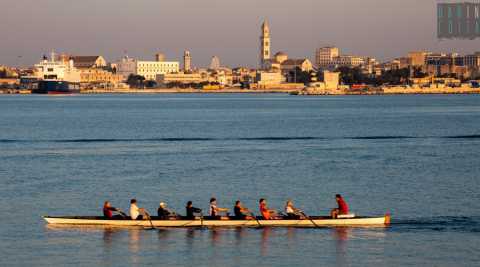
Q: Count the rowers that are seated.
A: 8